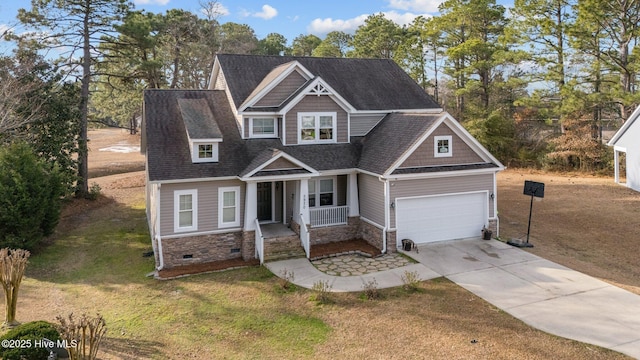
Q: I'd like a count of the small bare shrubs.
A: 4